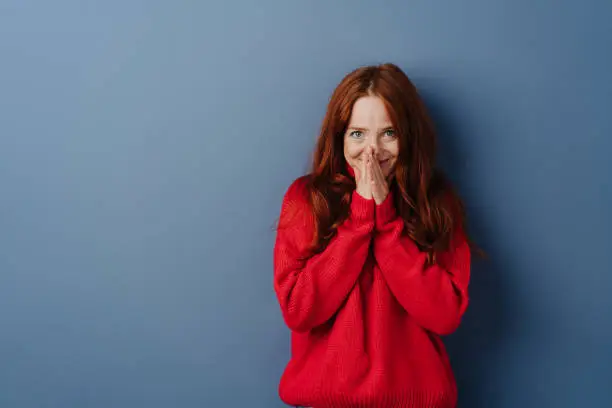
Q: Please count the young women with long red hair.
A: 1